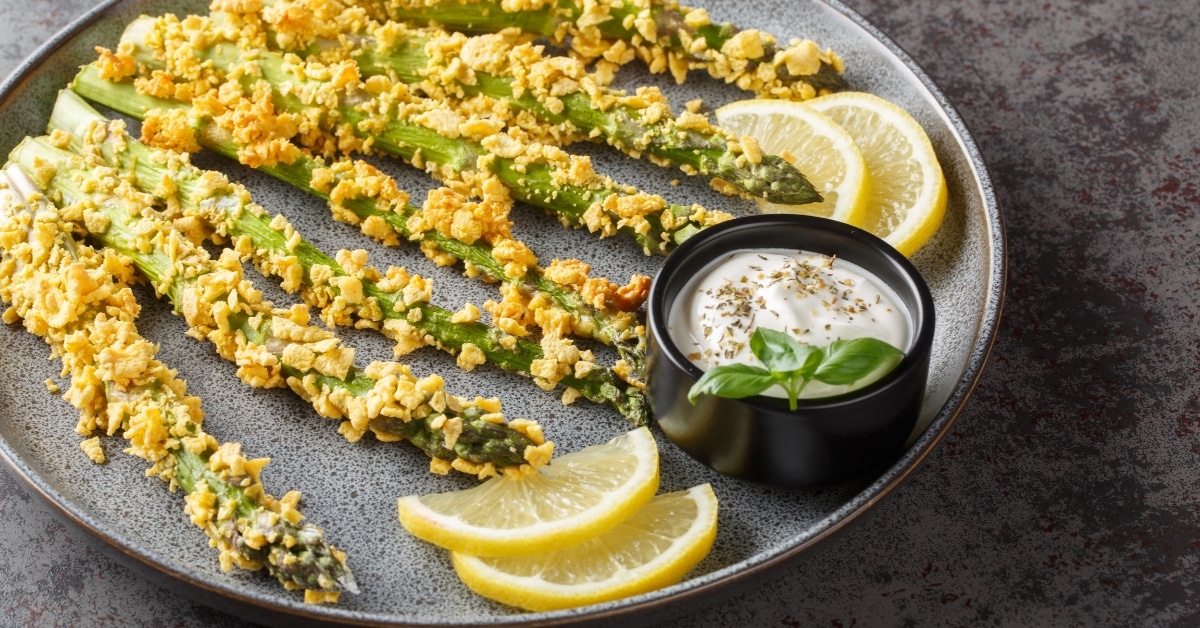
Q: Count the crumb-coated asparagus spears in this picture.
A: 7